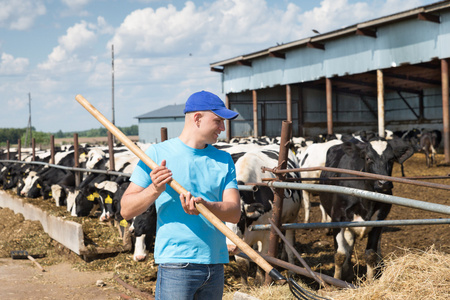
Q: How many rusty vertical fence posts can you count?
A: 8